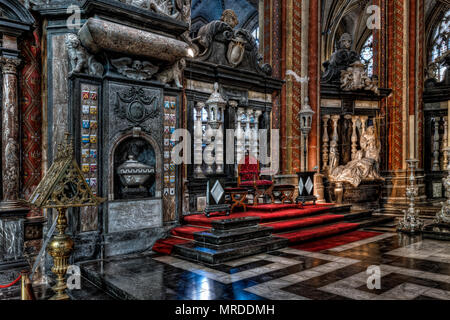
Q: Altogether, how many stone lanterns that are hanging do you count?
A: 2